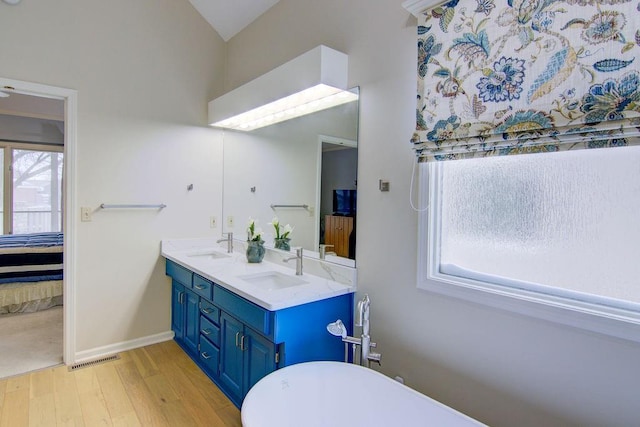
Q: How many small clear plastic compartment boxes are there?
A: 0